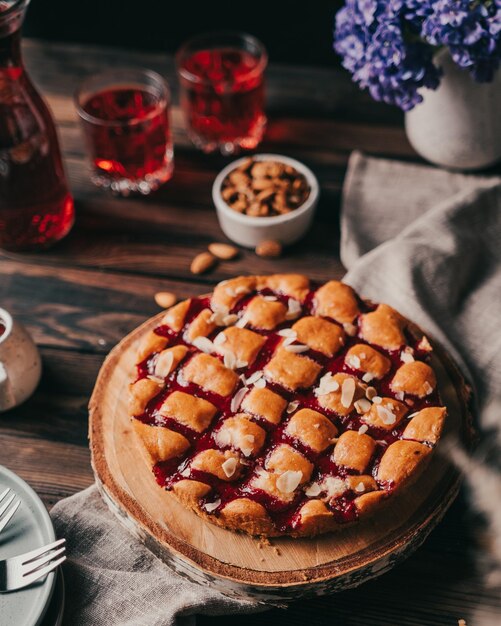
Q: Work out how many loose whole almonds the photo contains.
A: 4